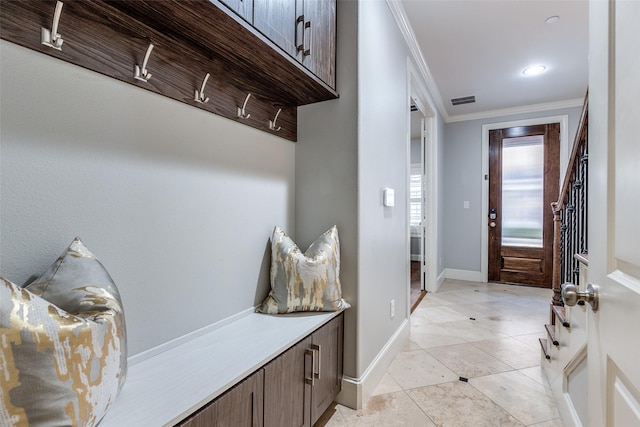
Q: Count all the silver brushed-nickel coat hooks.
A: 5